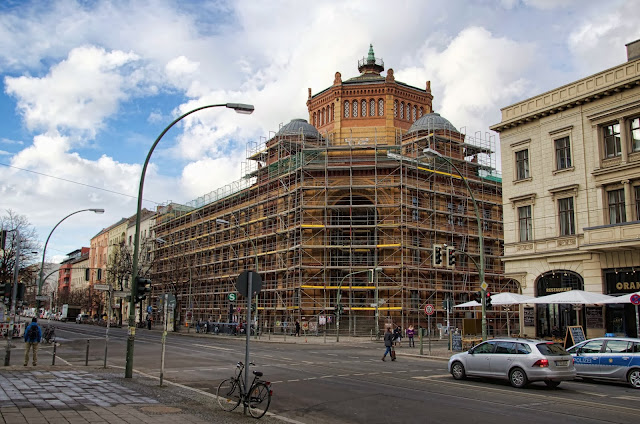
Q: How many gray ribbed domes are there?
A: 2